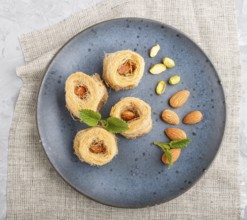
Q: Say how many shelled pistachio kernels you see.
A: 5